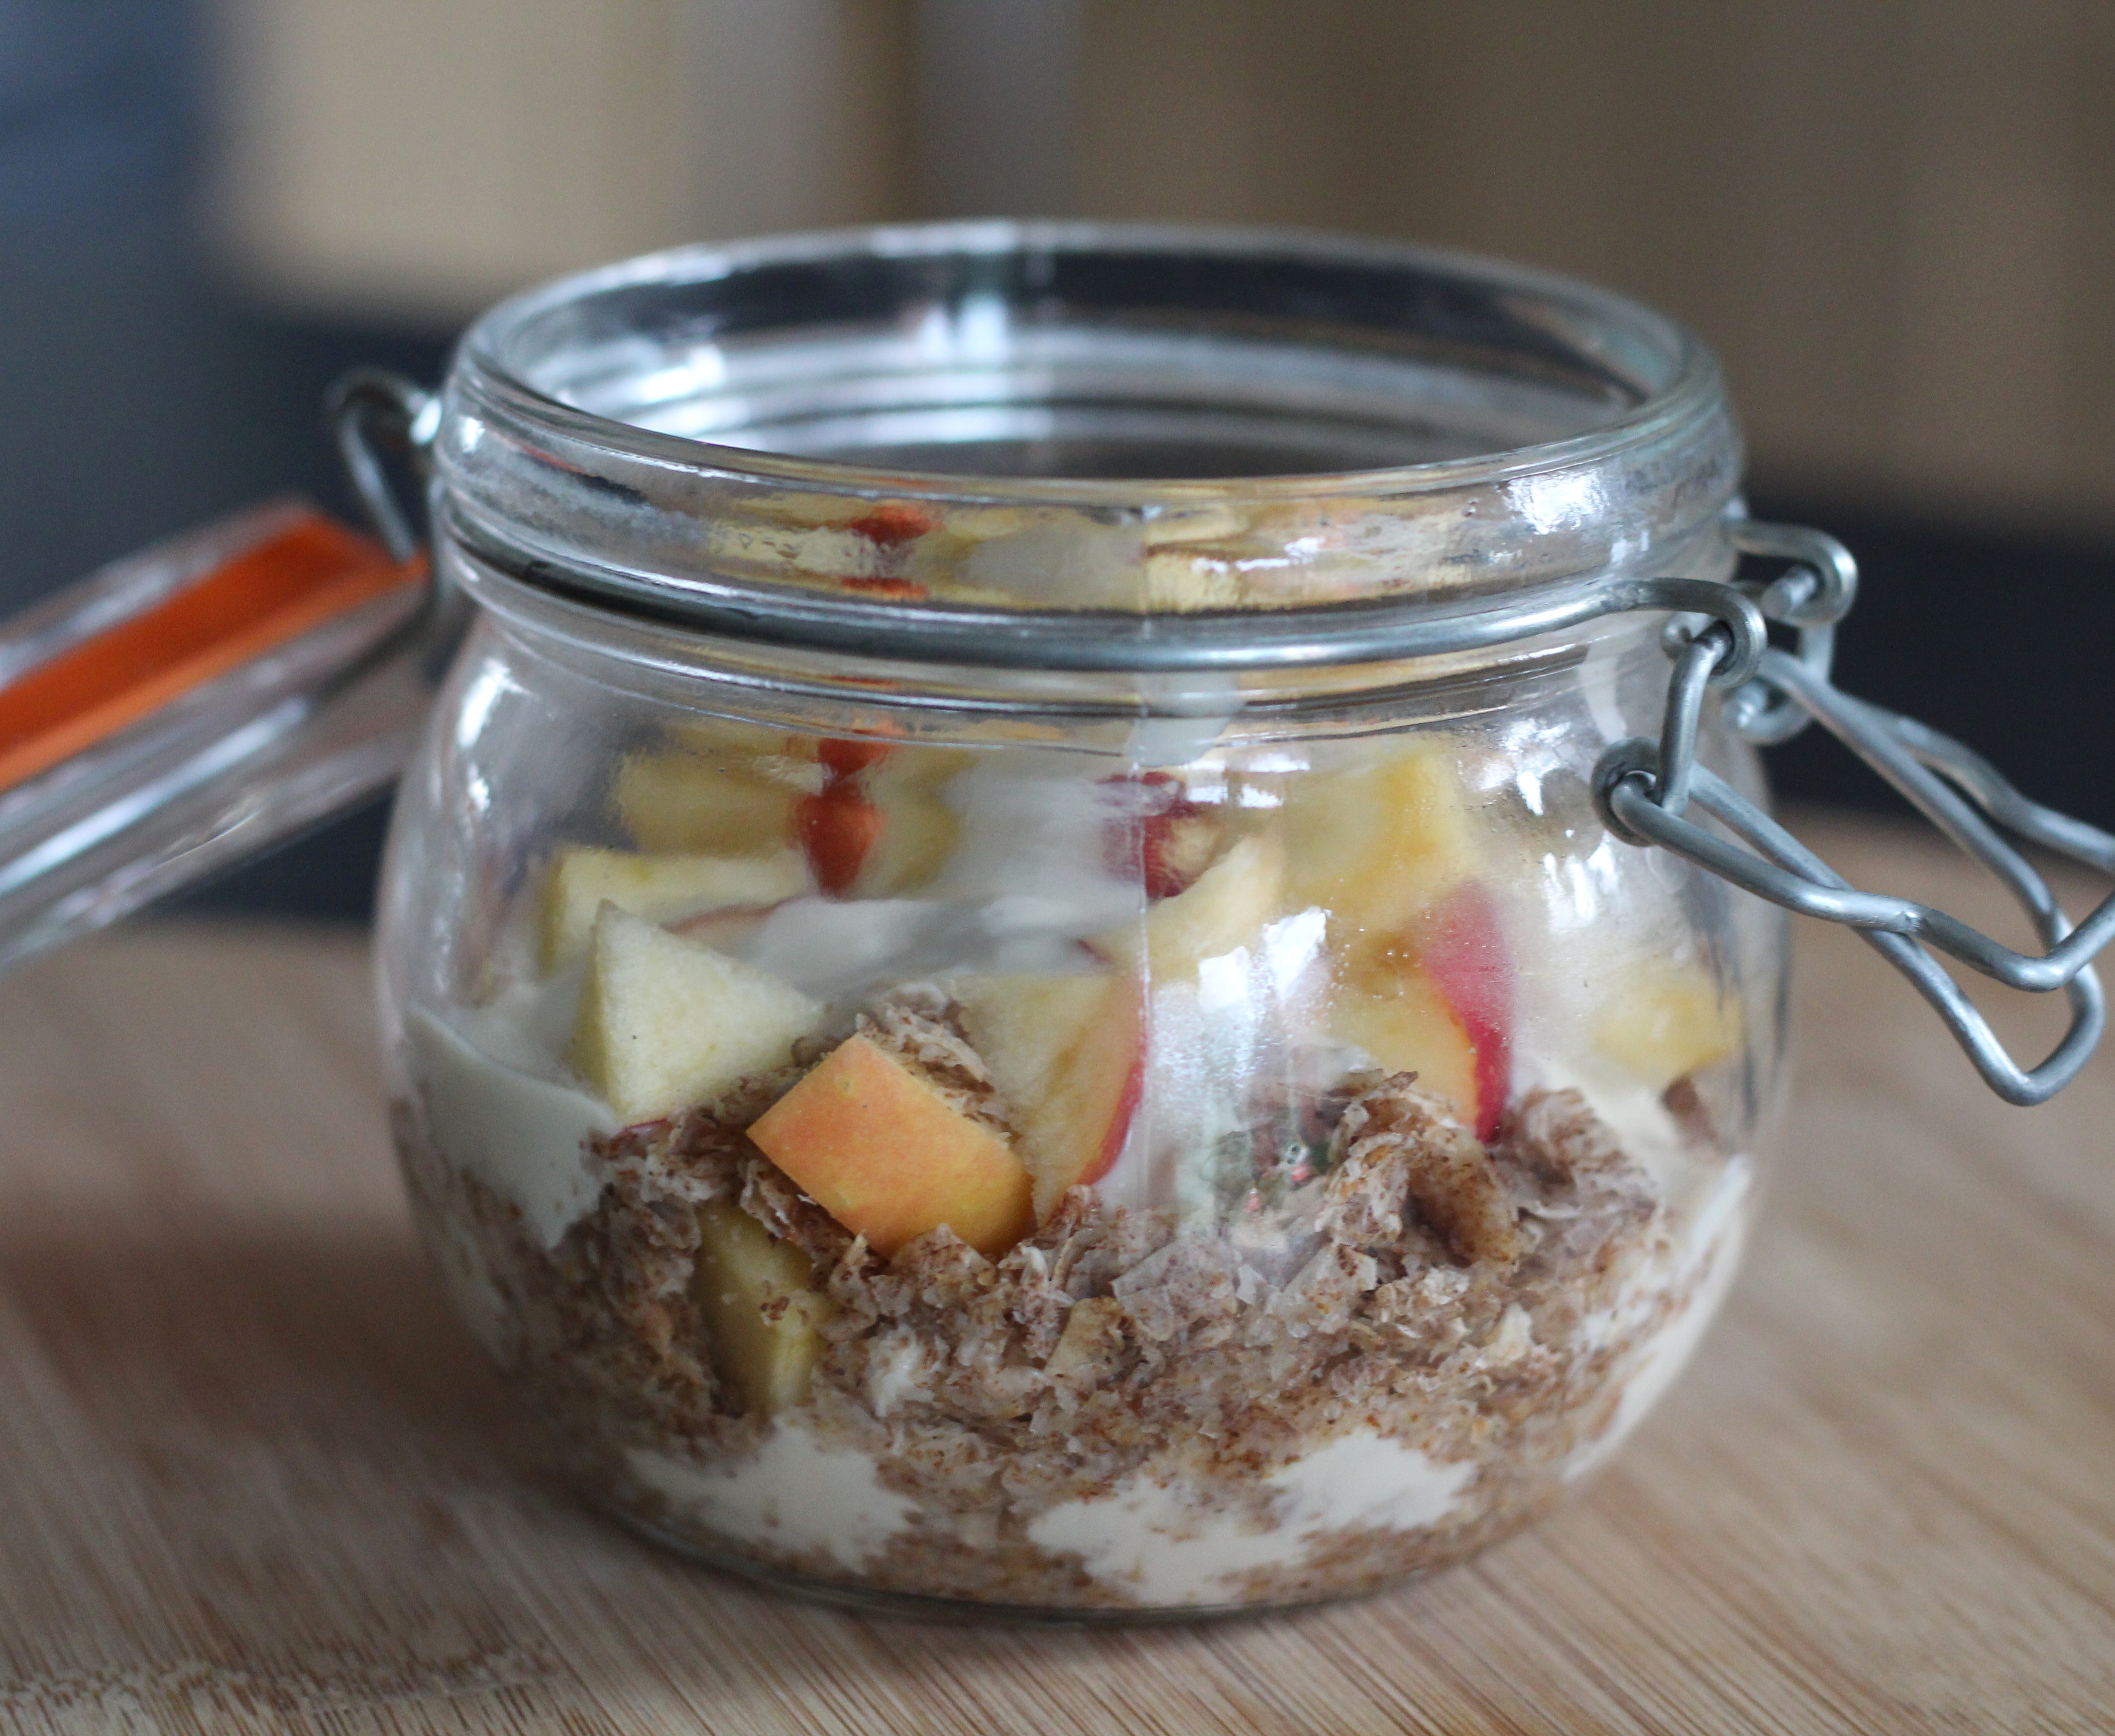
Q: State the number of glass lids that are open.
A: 1